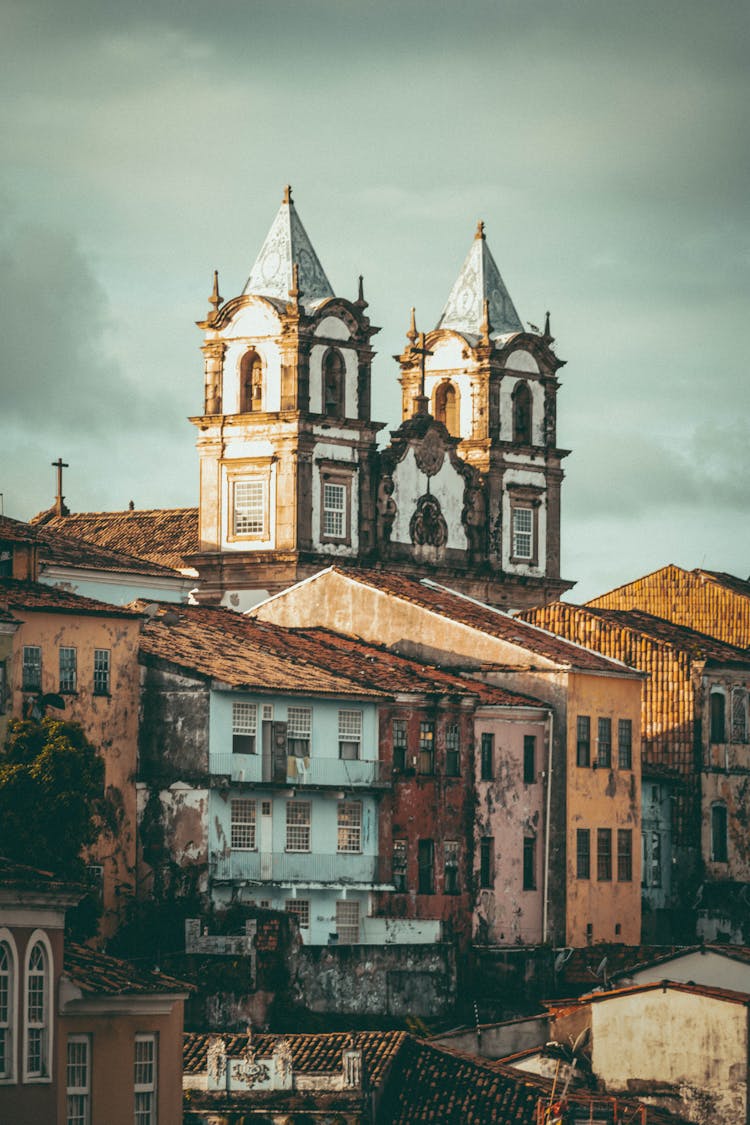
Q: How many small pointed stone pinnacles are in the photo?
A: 6